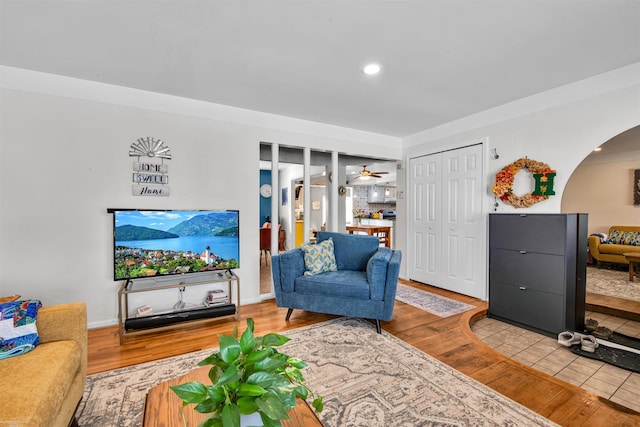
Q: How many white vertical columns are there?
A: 3